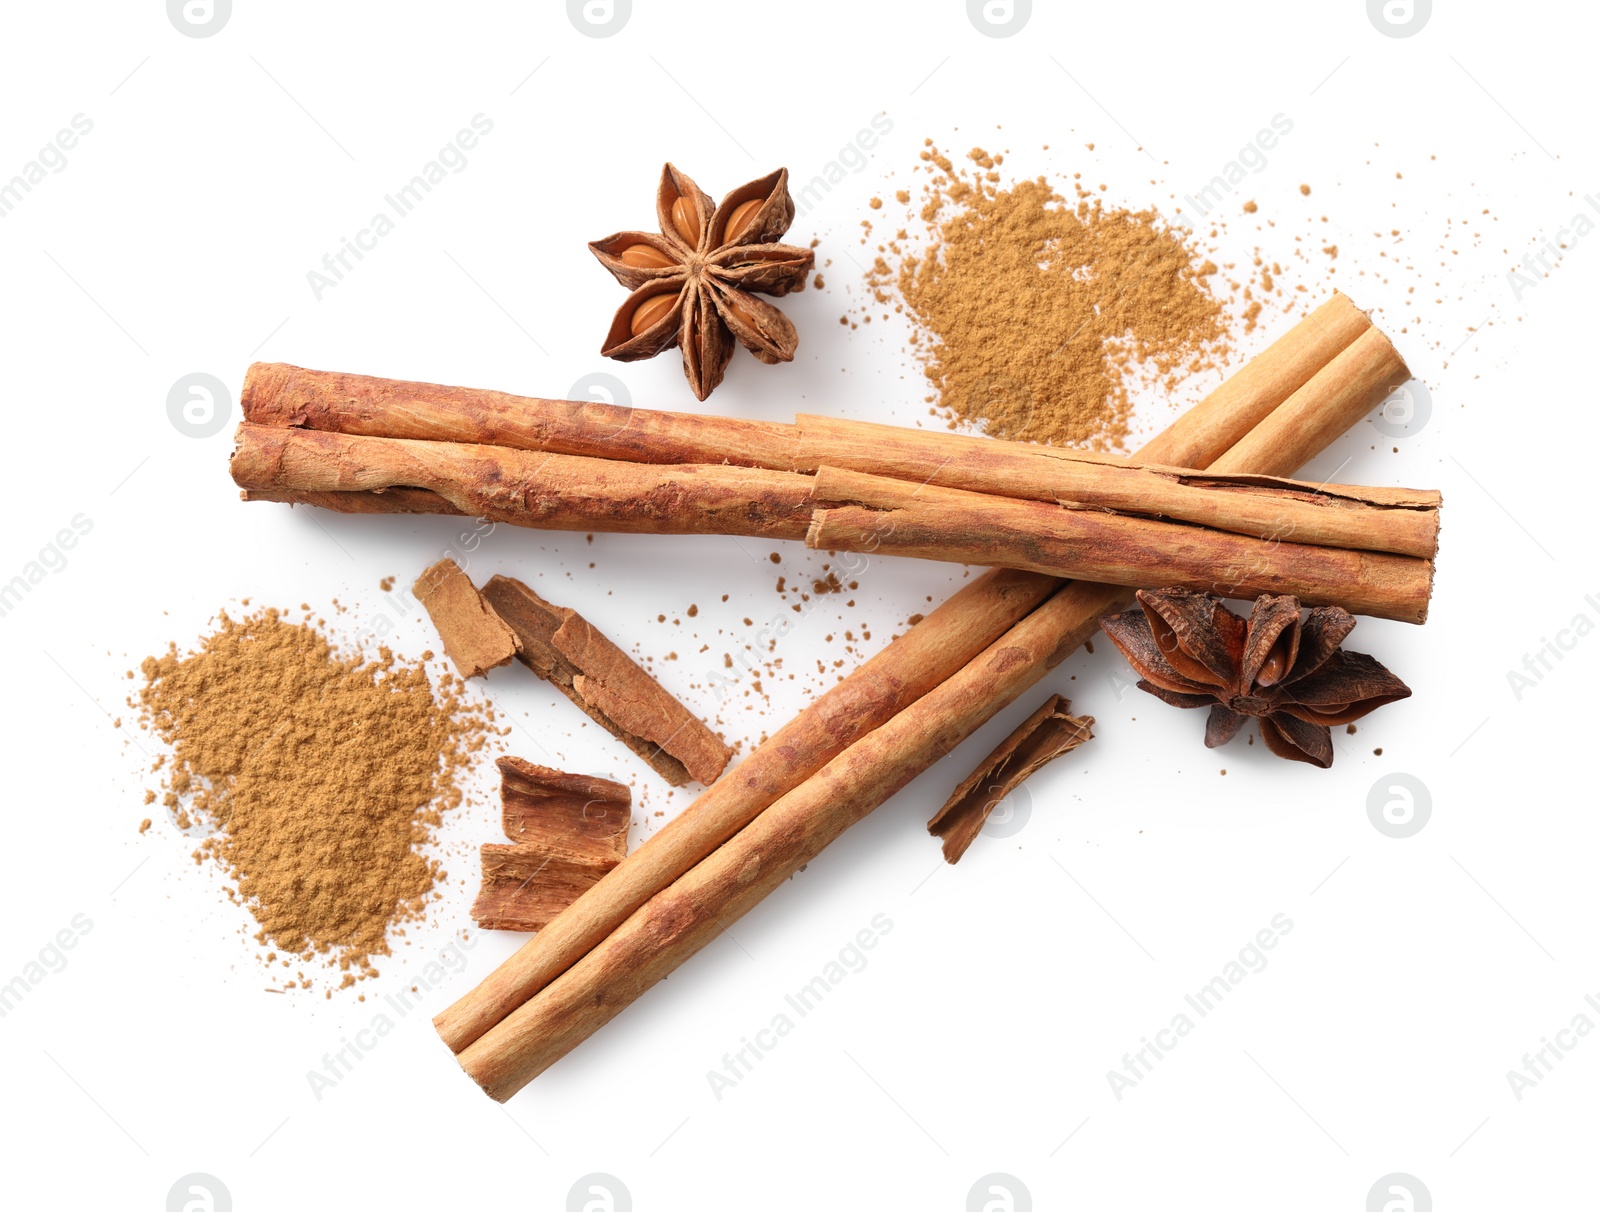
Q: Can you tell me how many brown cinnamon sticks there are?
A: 2